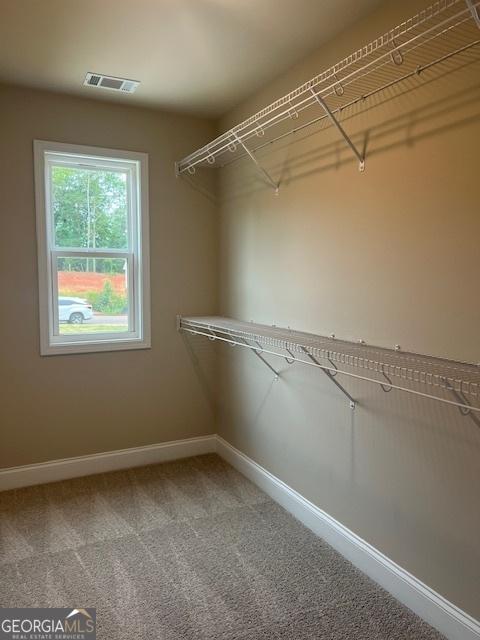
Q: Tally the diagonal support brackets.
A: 6